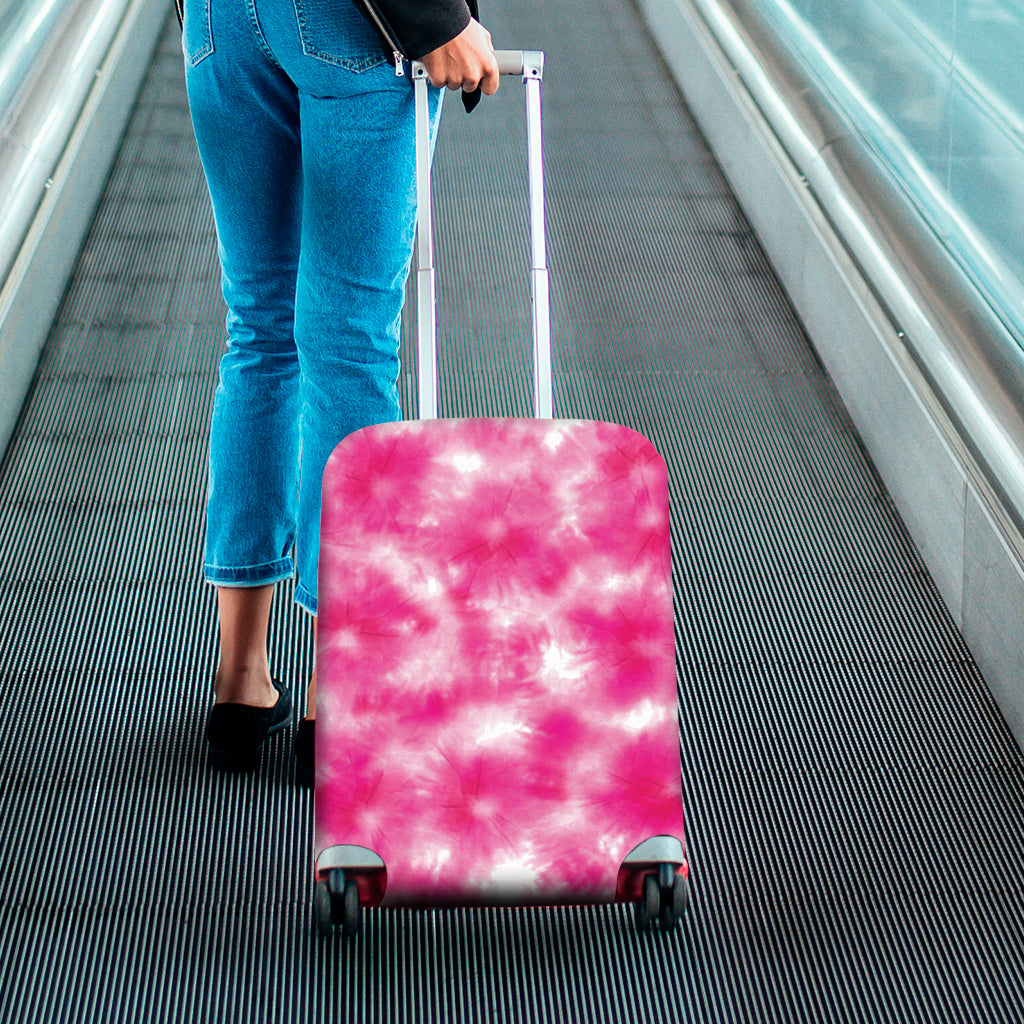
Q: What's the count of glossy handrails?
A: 2